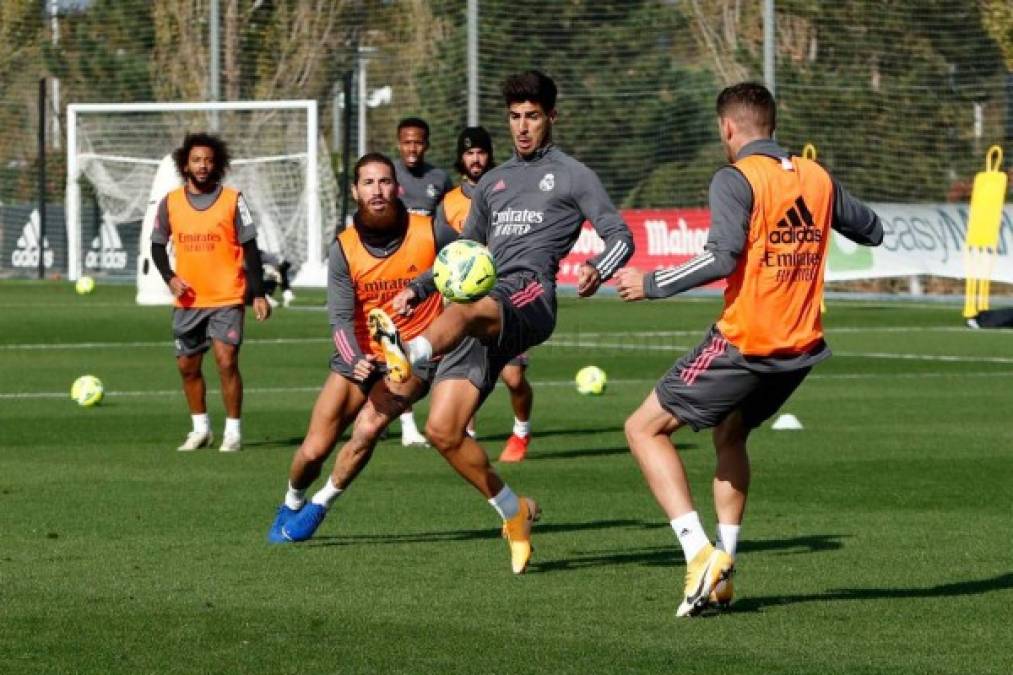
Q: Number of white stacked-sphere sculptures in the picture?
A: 0